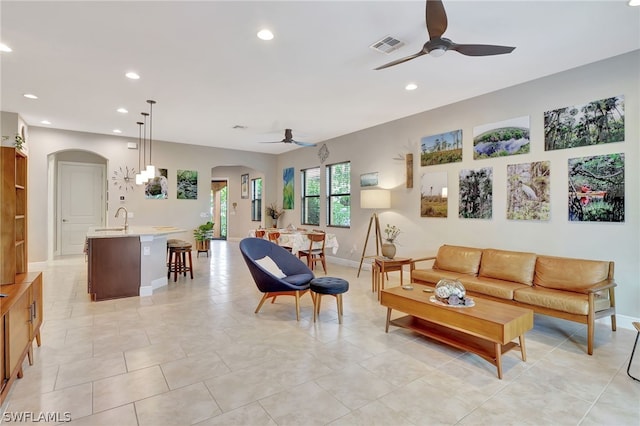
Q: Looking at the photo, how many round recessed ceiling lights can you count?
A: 9